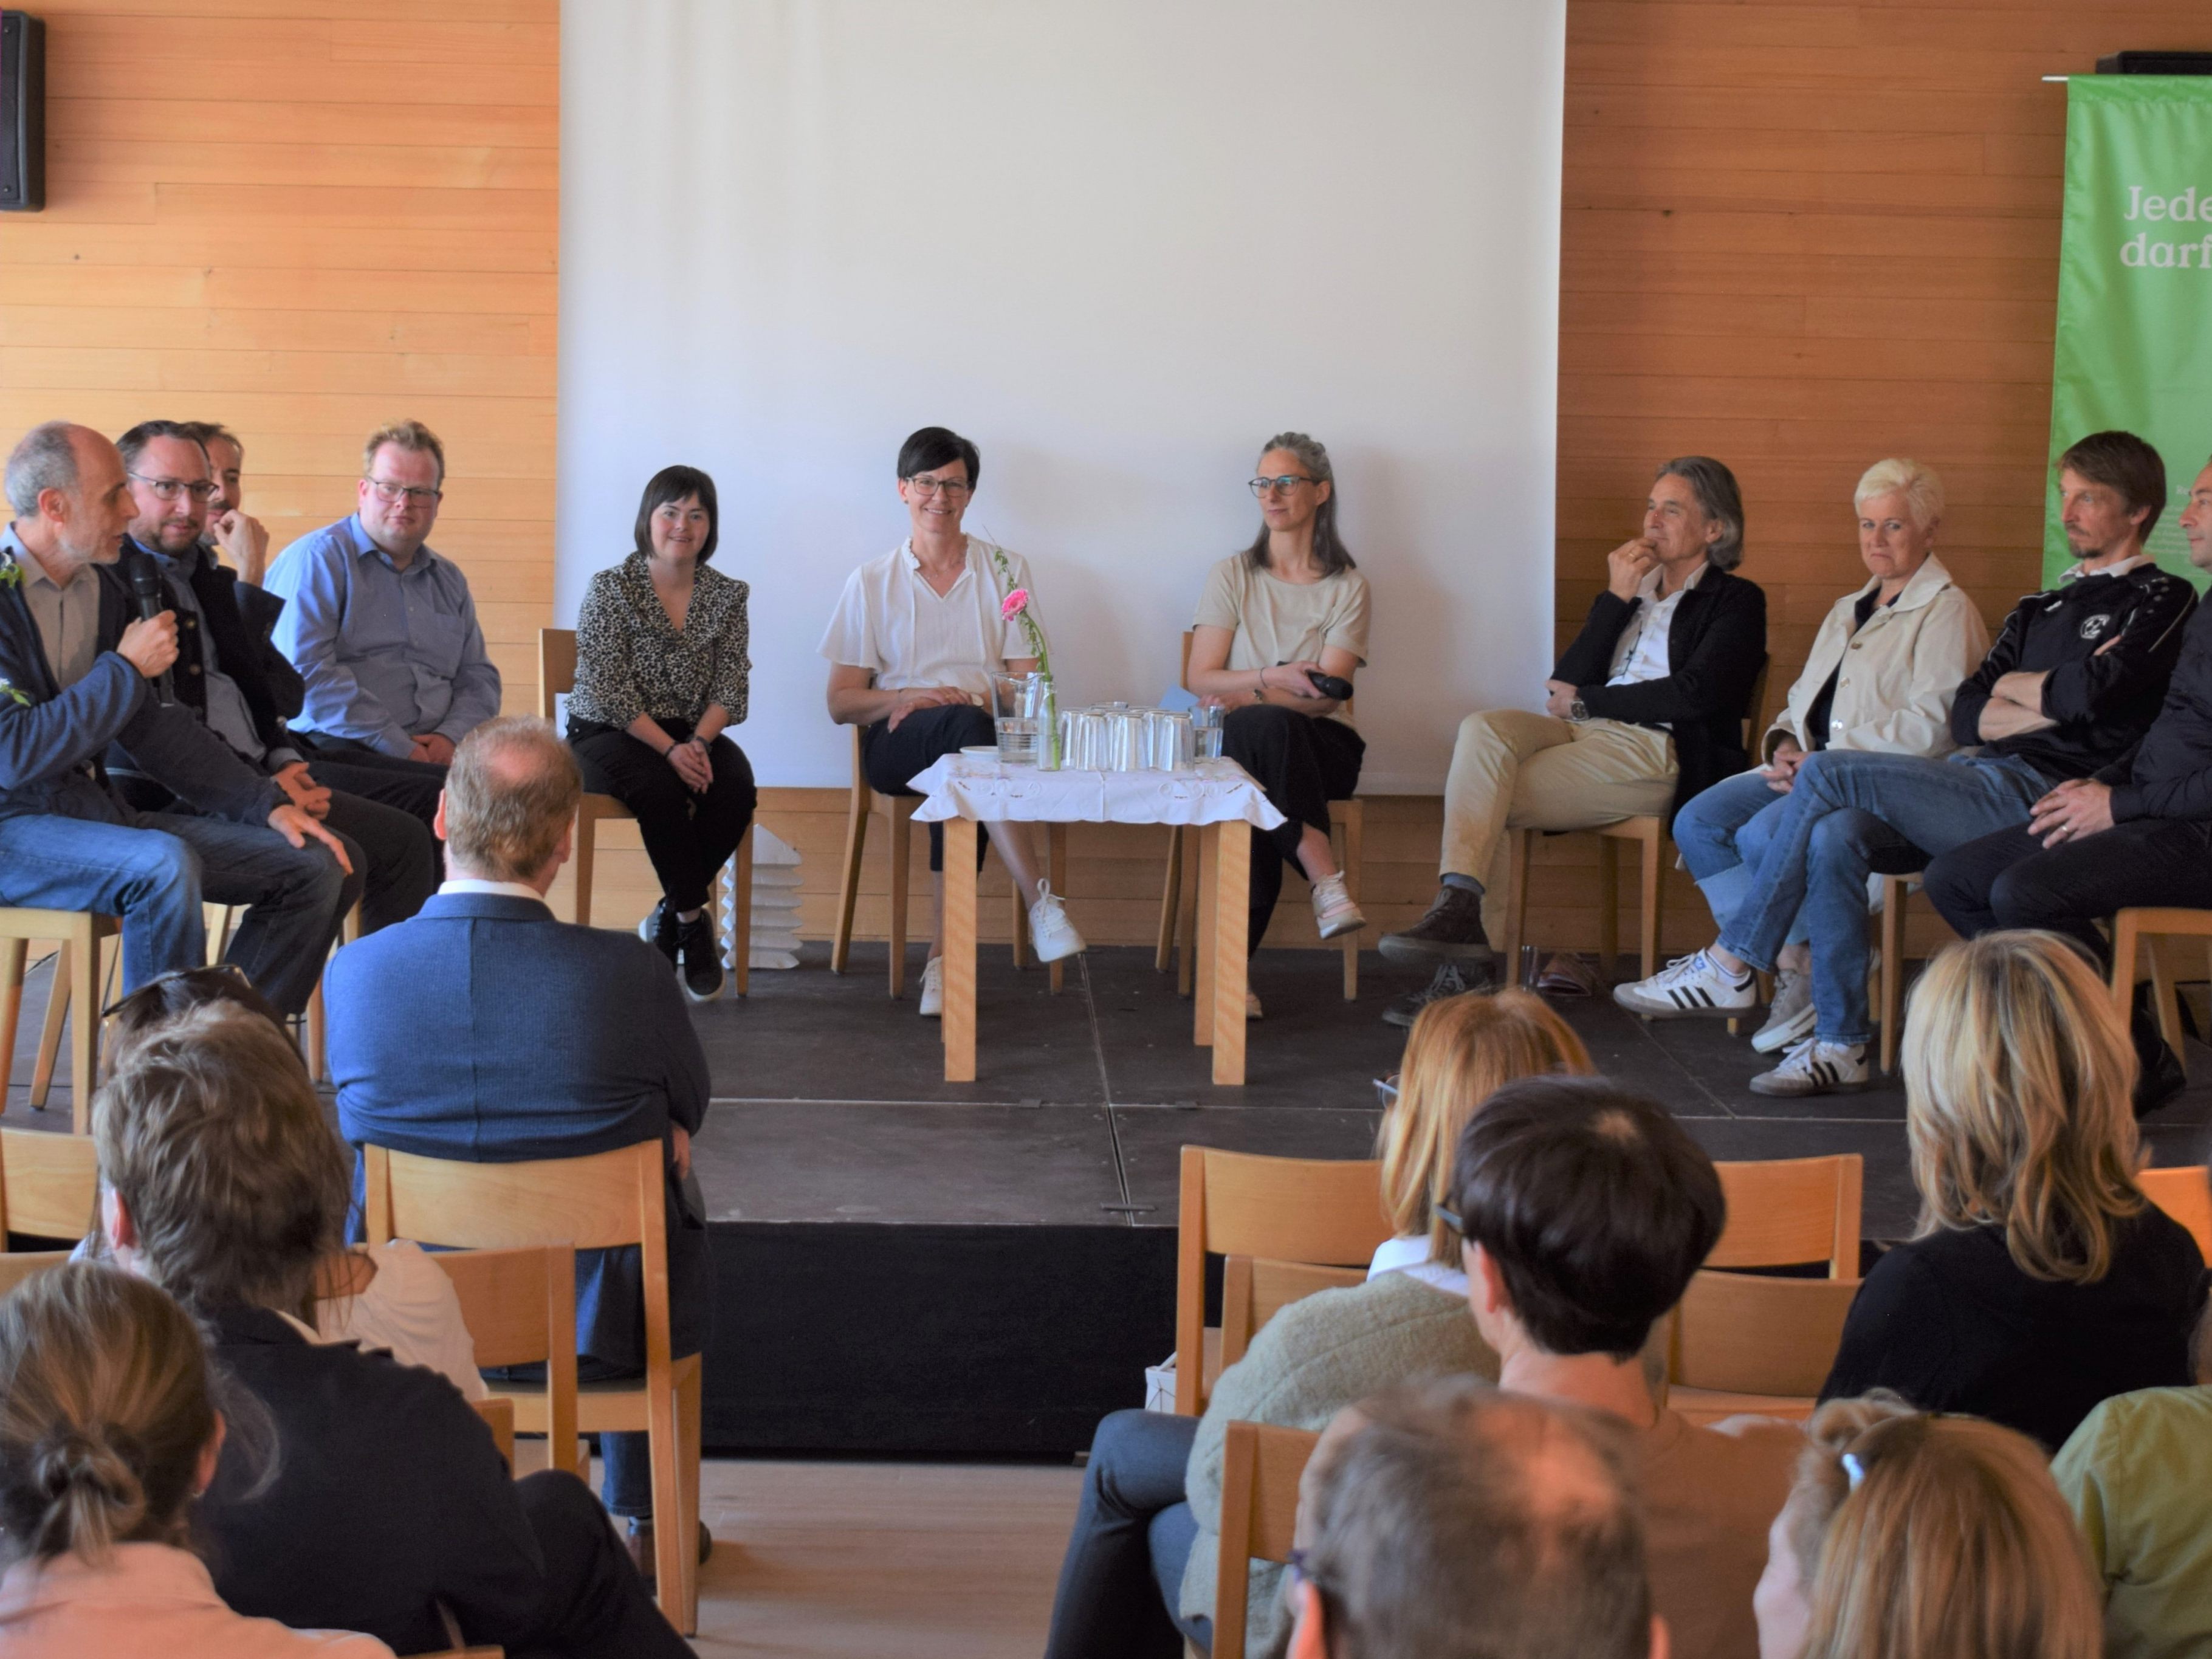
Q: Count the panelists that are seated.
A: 11